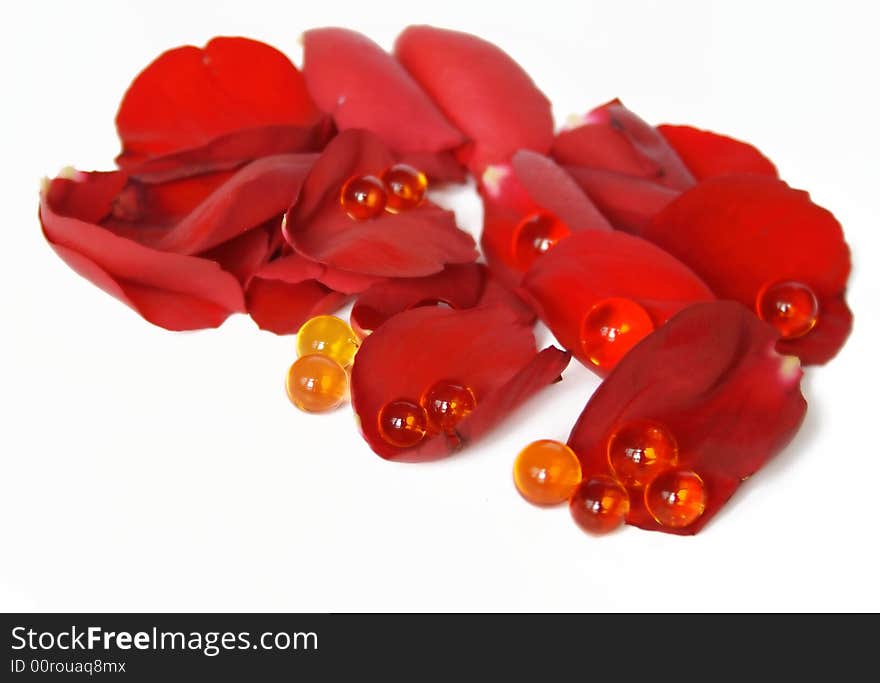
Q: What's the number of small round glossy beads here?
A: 13